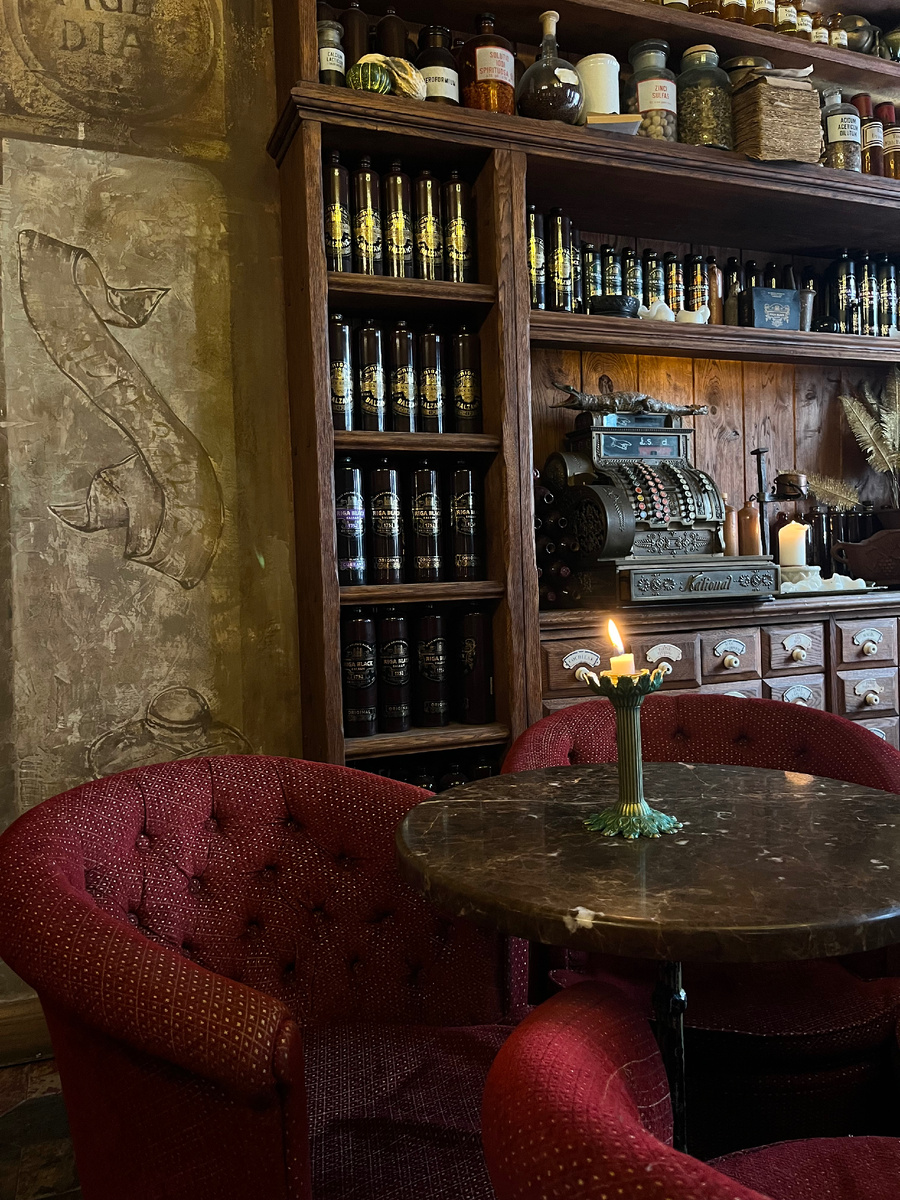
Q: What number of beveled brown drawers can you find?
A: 11